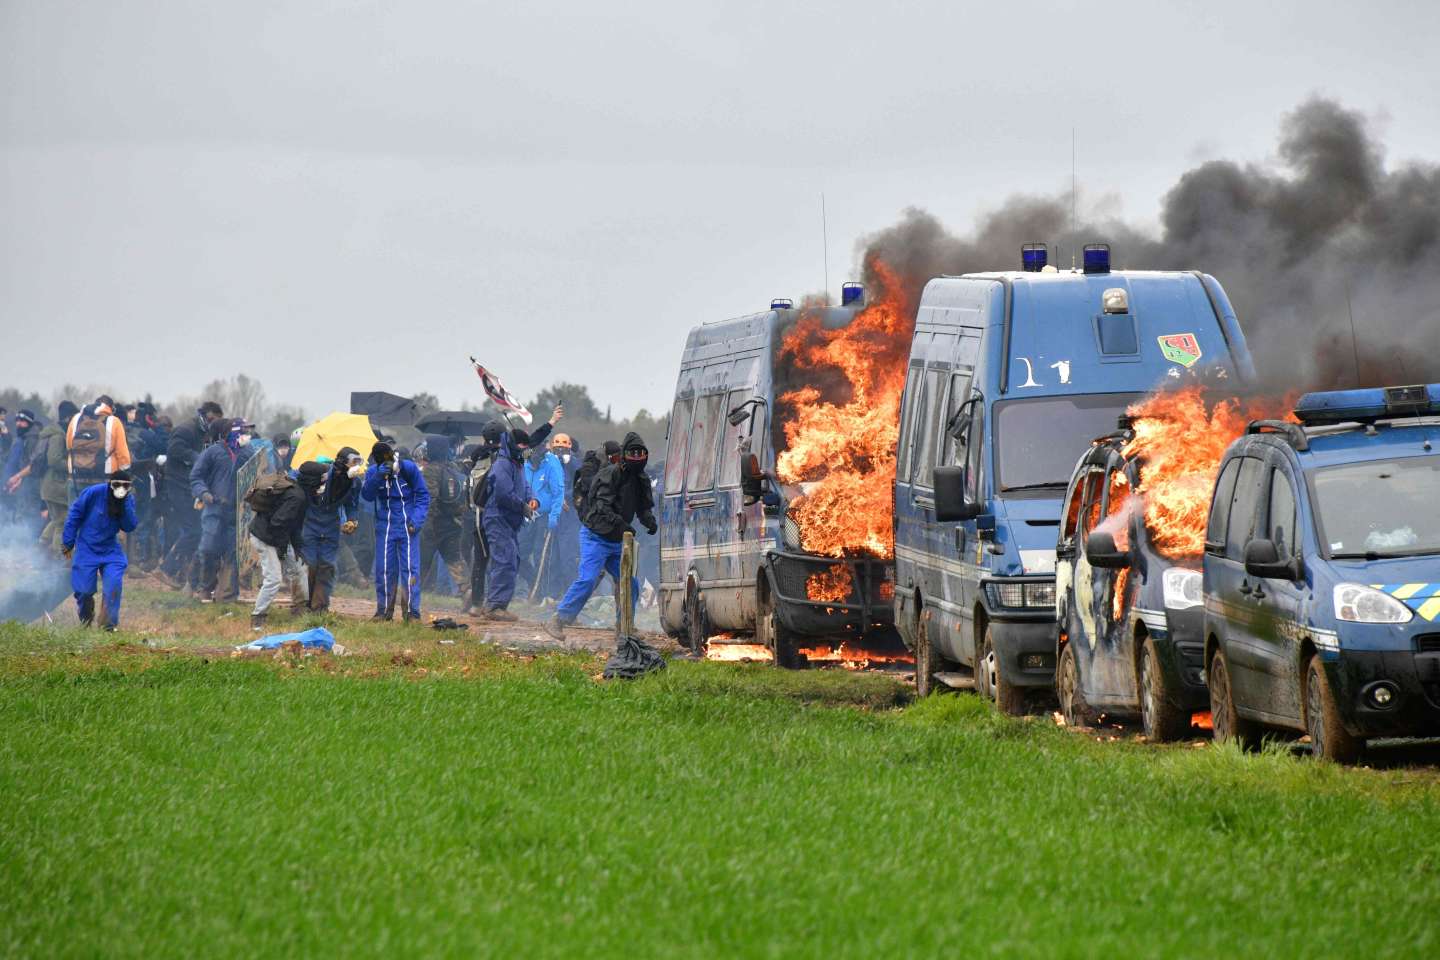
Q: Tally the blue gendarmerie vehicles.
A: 4